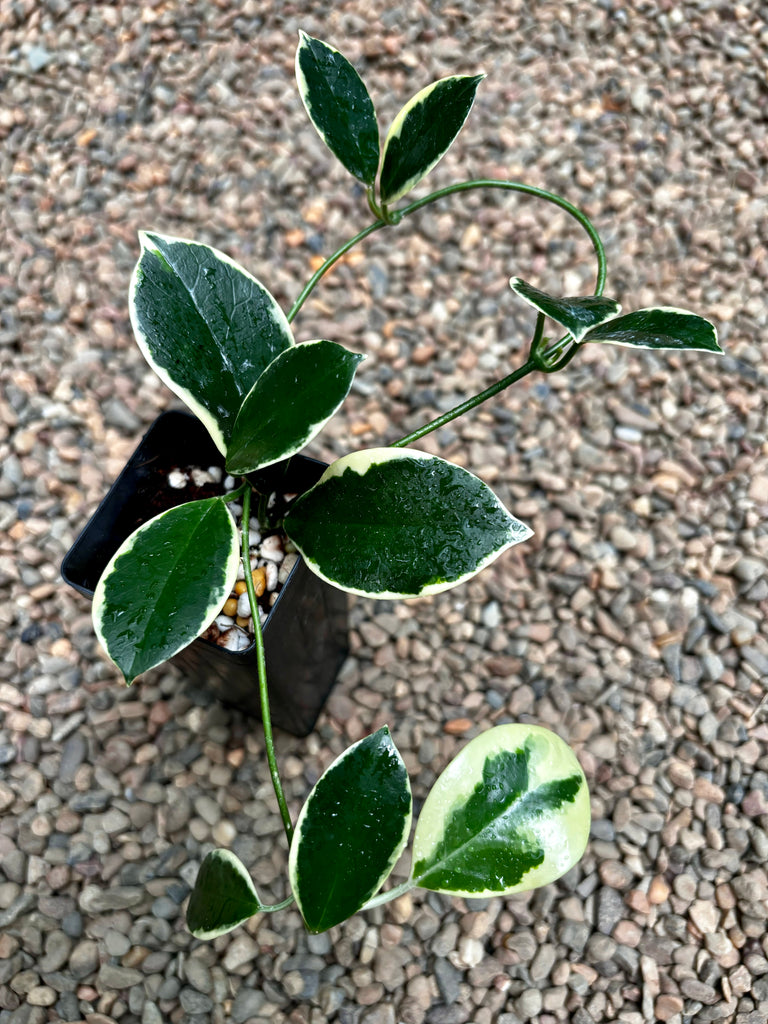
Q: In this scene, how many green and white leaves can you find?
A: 11